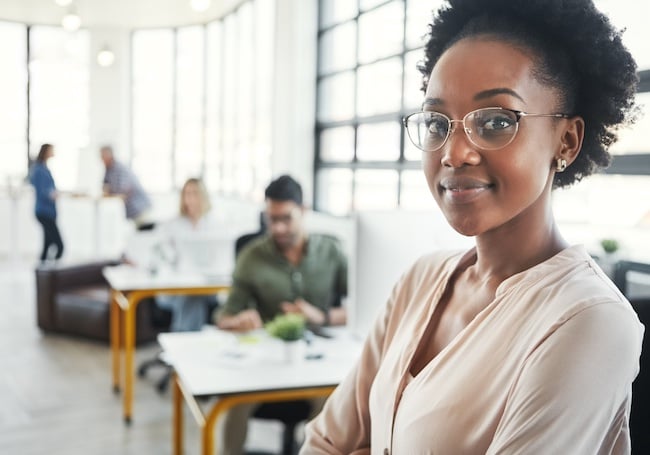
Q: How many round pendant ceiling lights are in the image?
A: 4